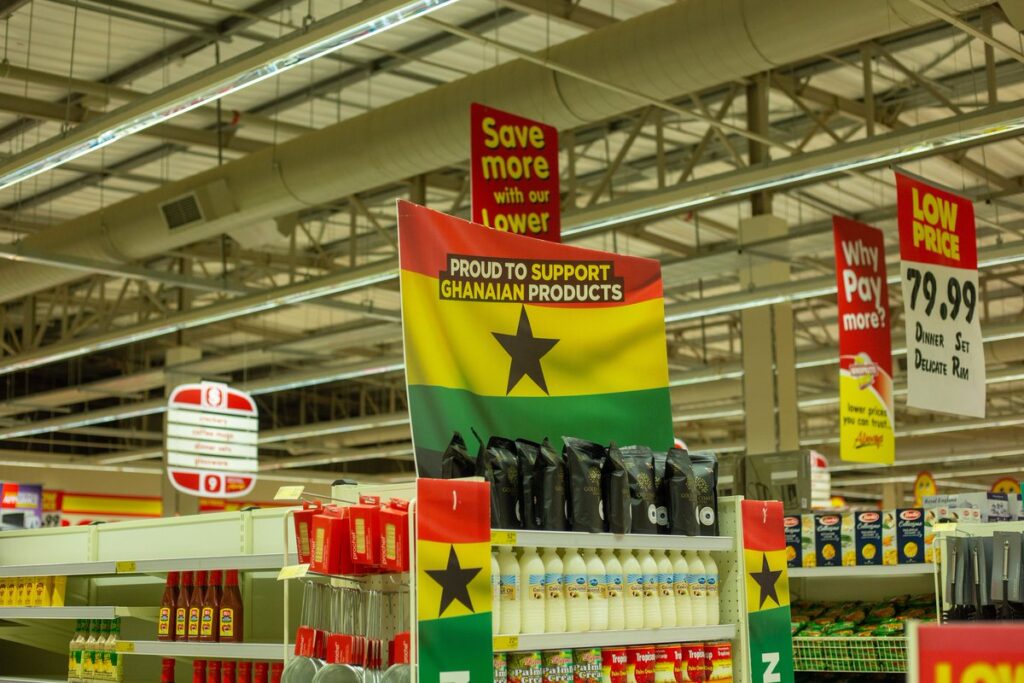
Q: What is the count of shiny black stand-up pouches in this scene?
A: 11